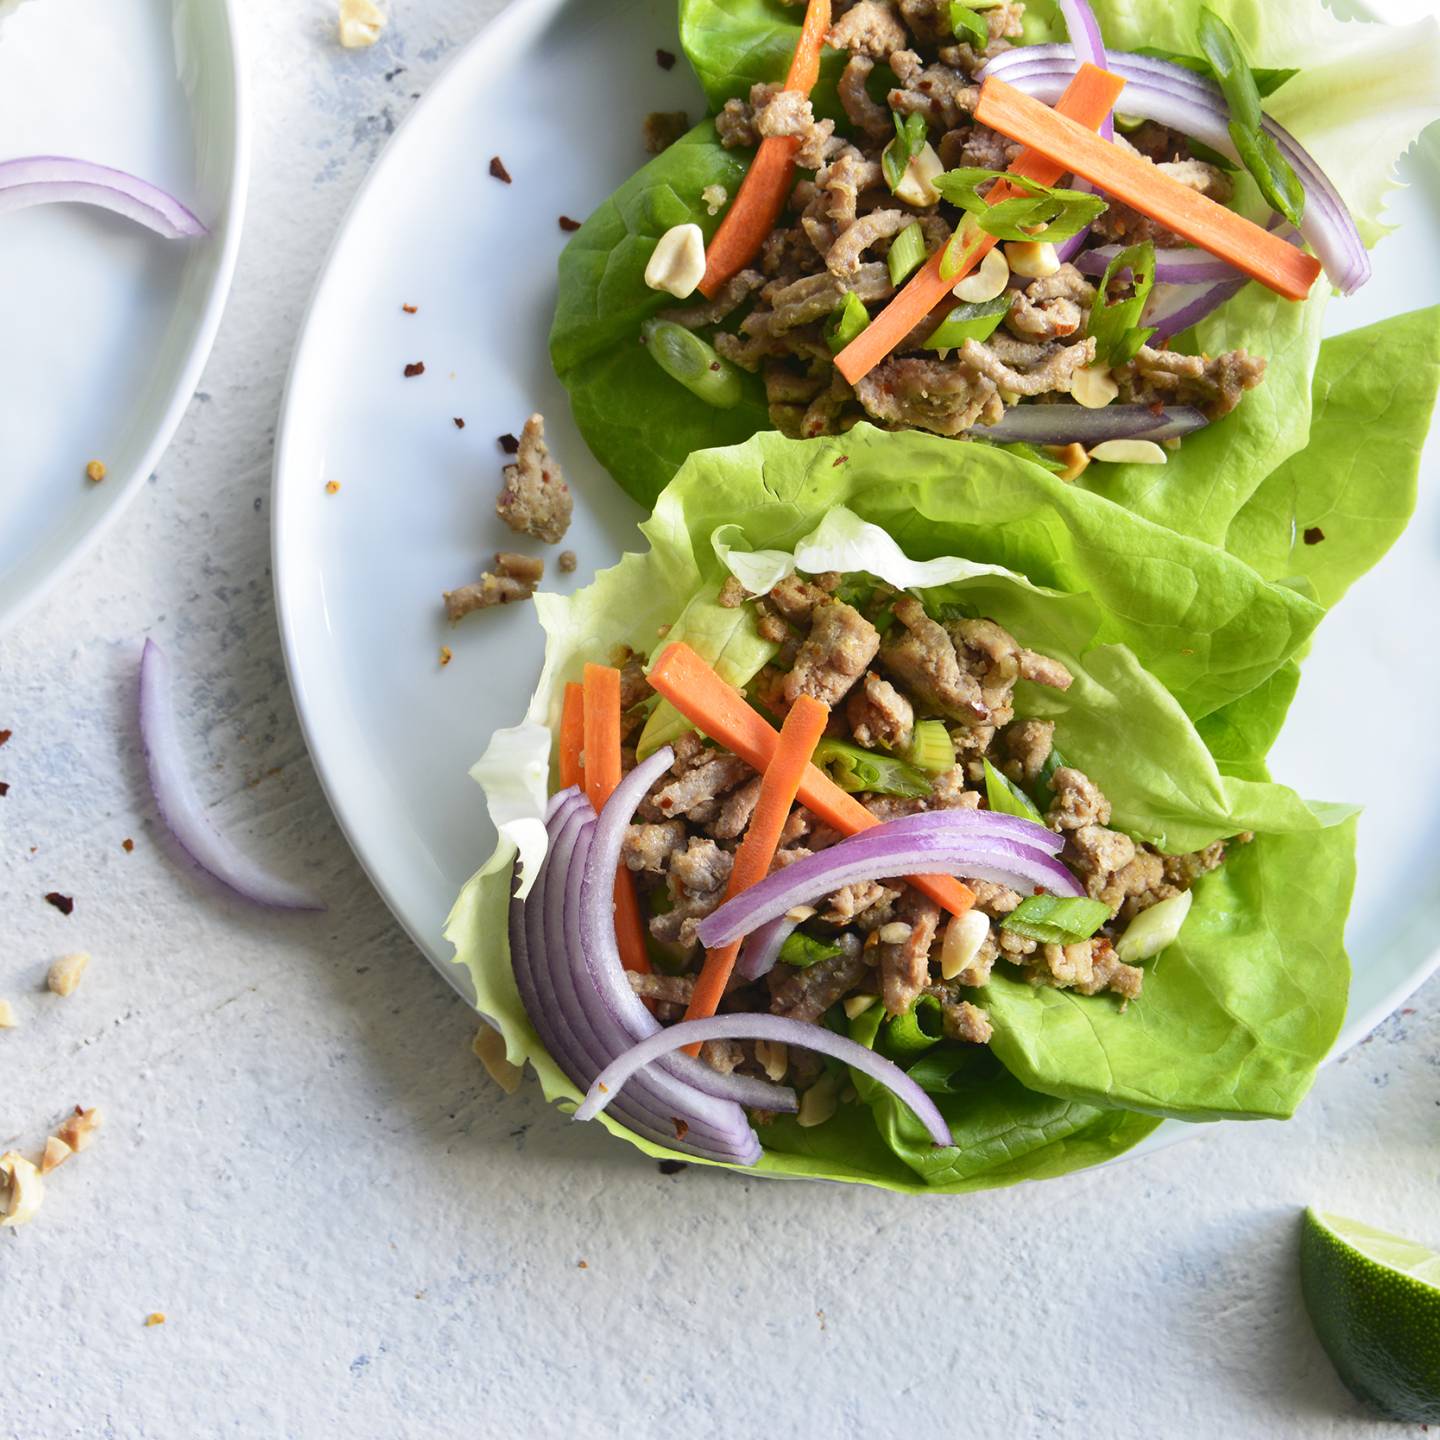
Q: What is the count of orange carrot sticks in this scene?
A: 7